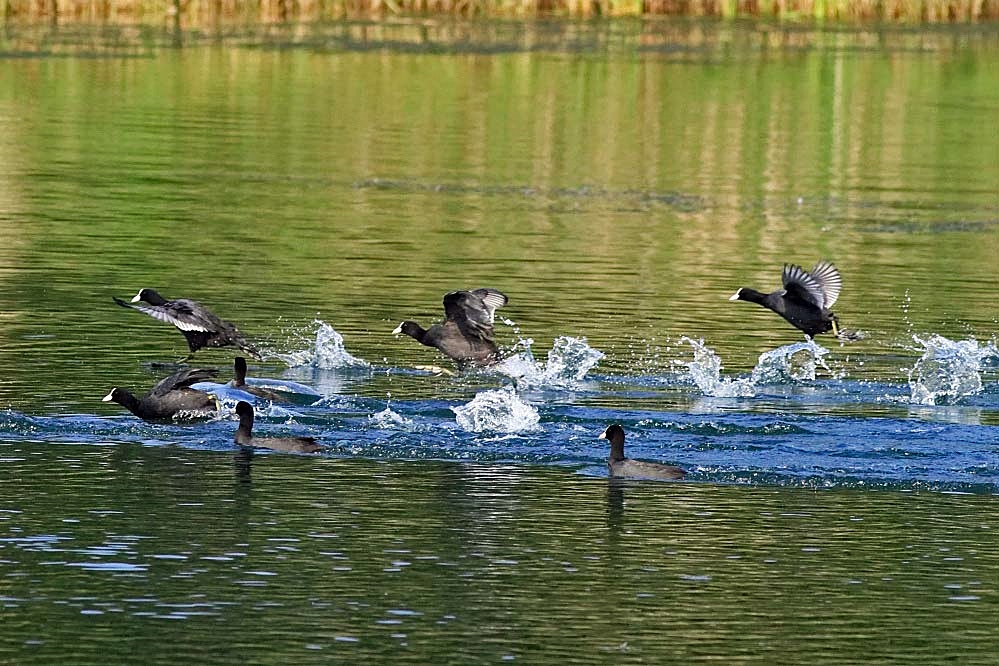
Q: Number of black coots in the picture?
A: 7